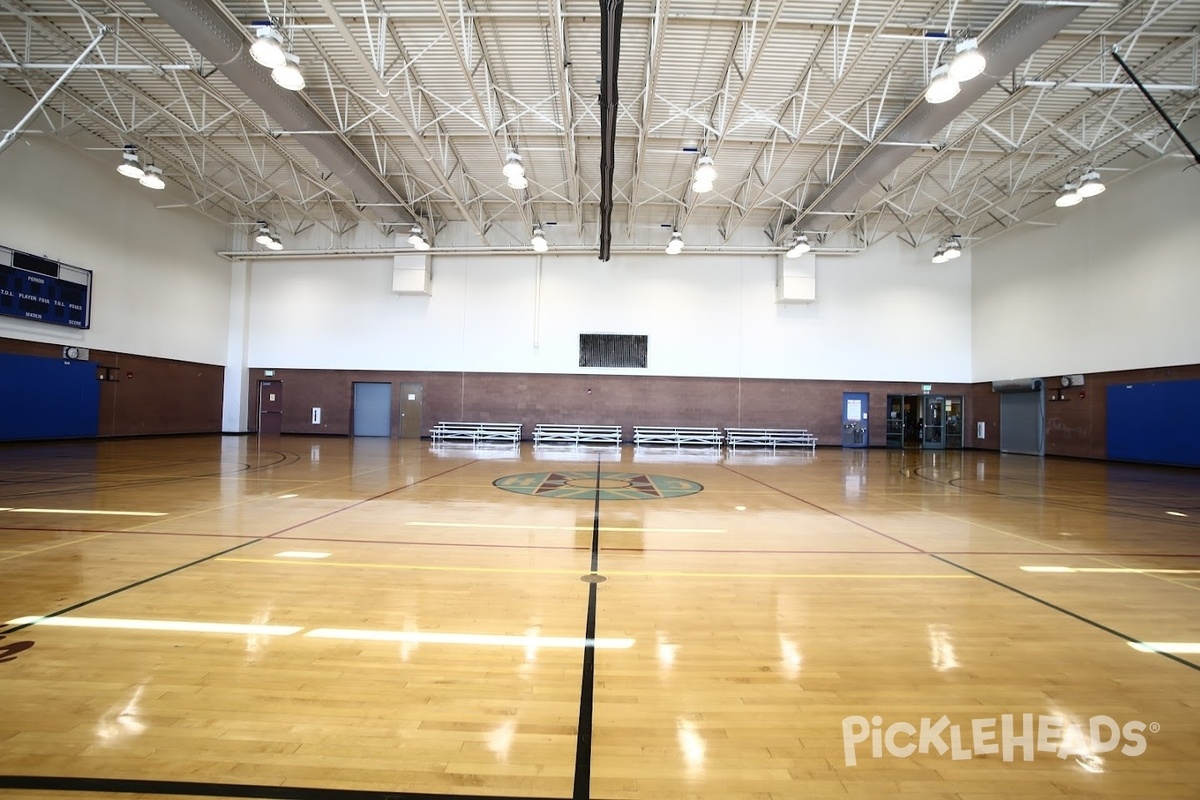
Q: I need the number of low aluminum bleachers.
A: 4